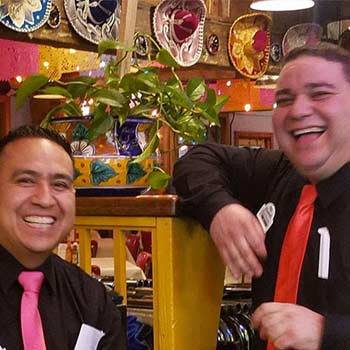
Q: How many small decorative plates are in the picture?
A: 4